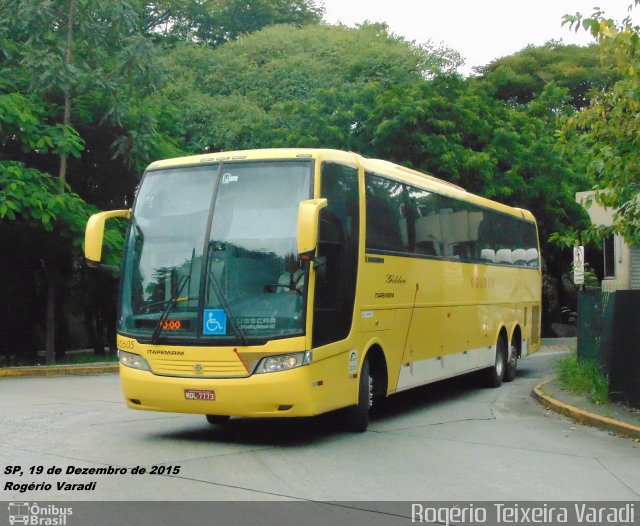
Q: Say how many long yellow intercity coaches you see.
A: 1